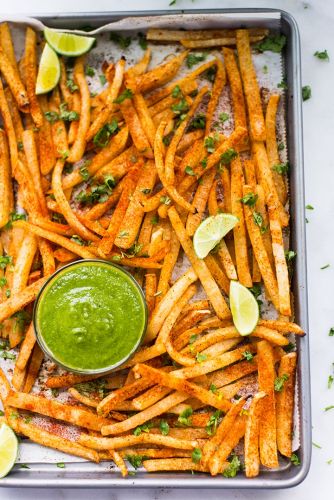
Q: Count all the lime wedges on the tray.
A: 5